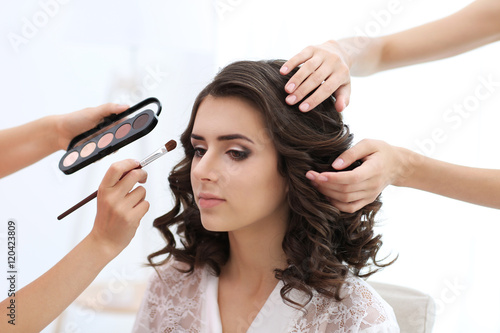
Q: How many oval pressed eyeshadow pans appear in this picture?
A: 5